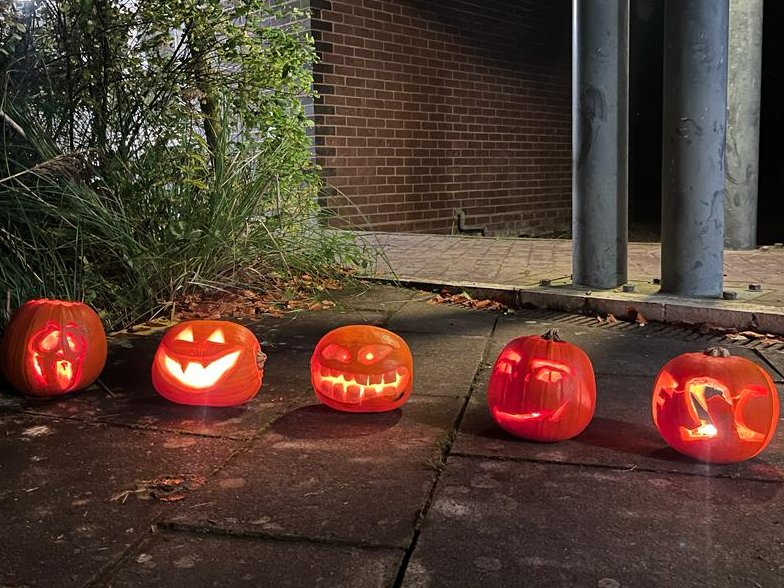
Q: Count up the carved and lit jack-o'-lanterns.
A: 5